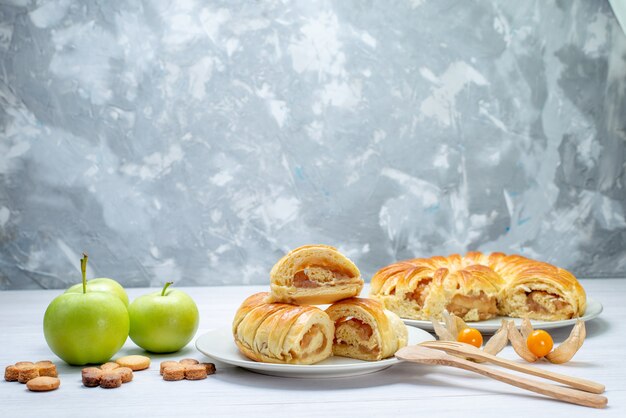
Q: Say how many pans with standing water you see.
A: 0